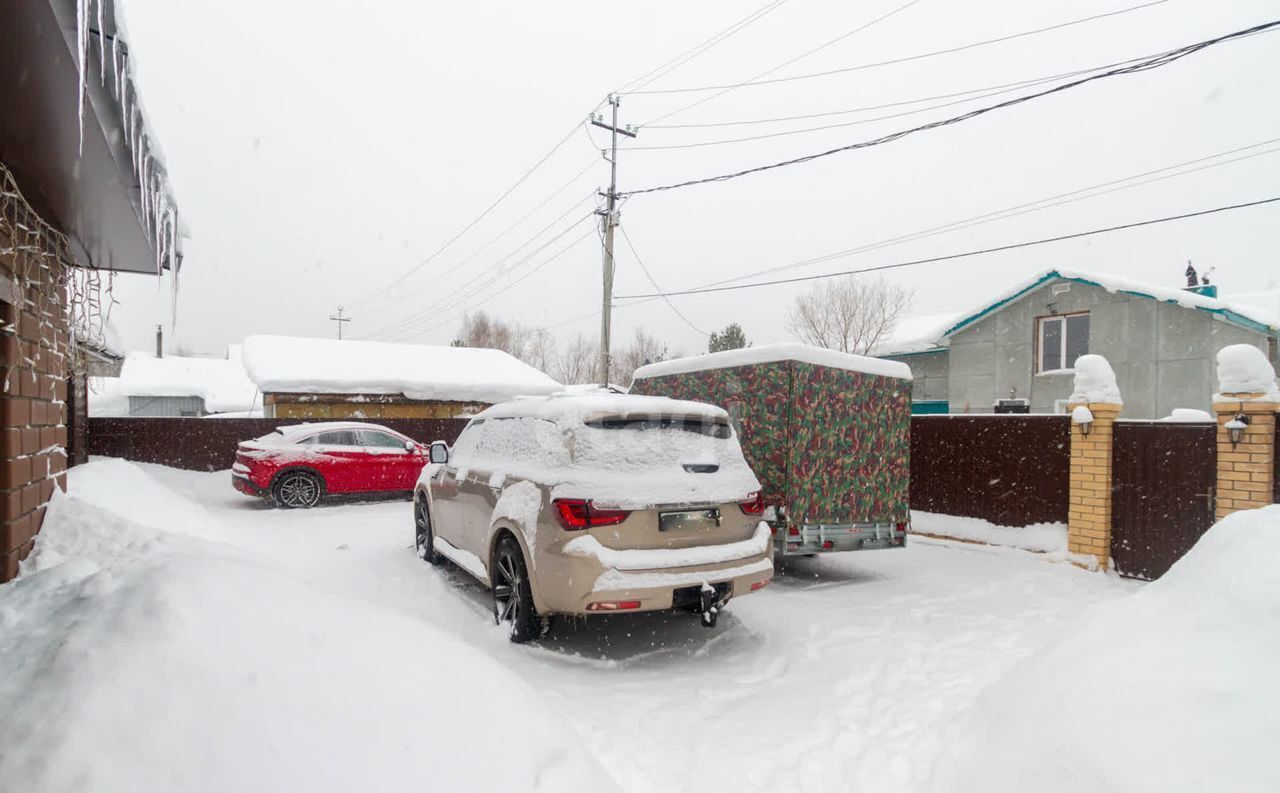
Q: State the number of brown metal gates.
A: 1